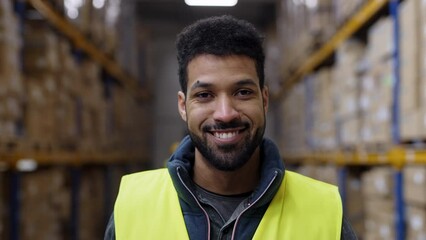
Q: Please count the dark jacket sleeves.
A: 2